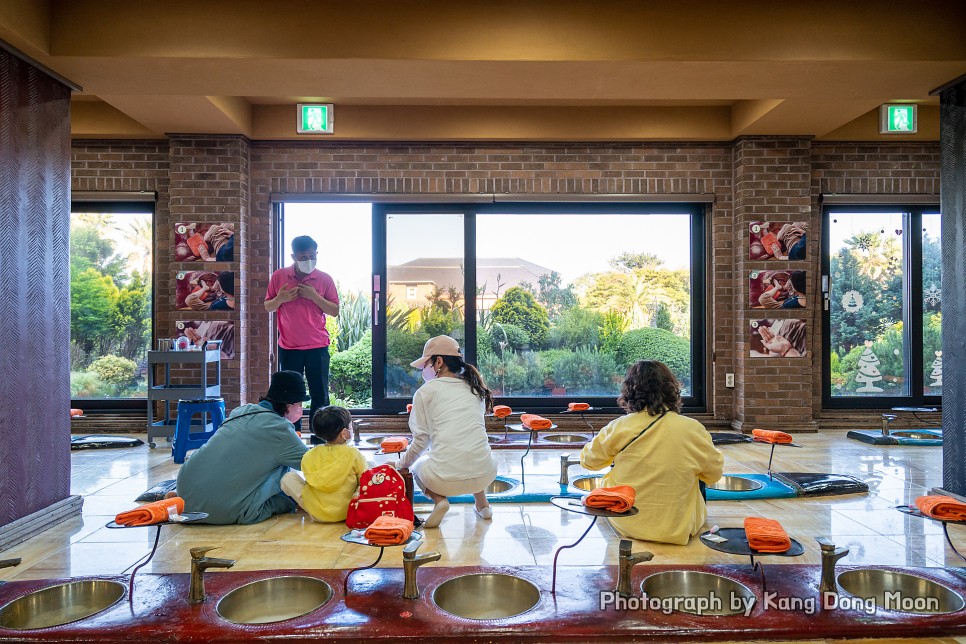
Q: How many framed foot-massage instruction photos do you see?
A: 6